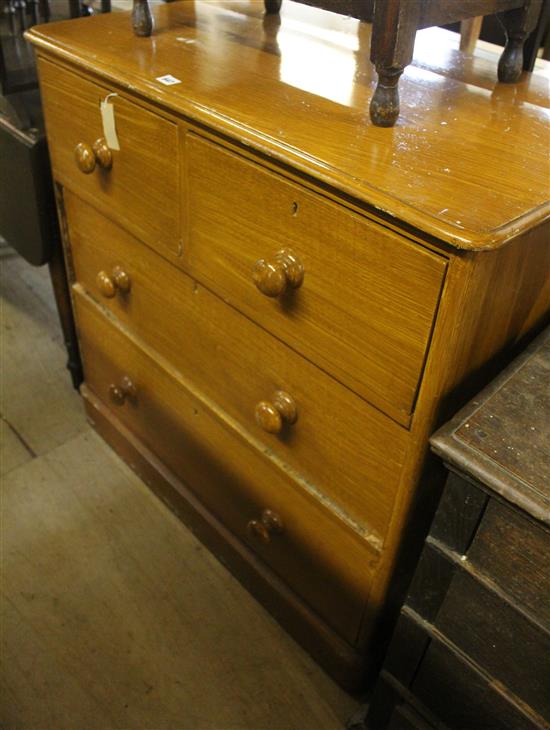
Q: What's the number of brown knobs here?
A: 6